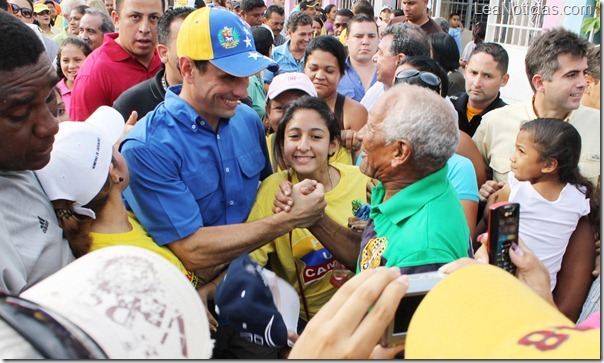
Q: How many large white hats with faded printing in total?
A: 1